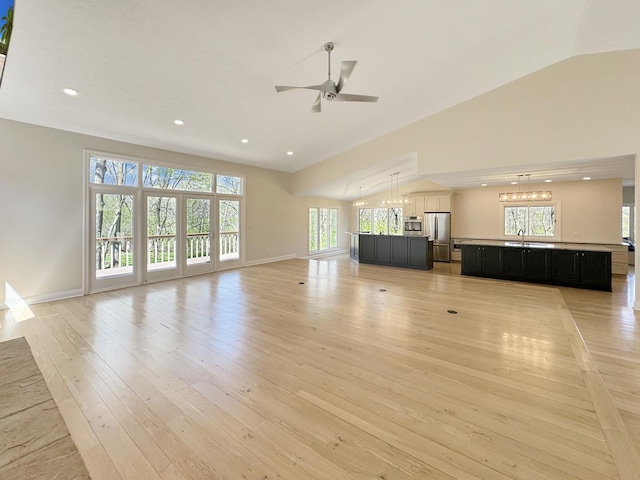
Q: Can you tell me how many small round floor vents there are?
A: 3